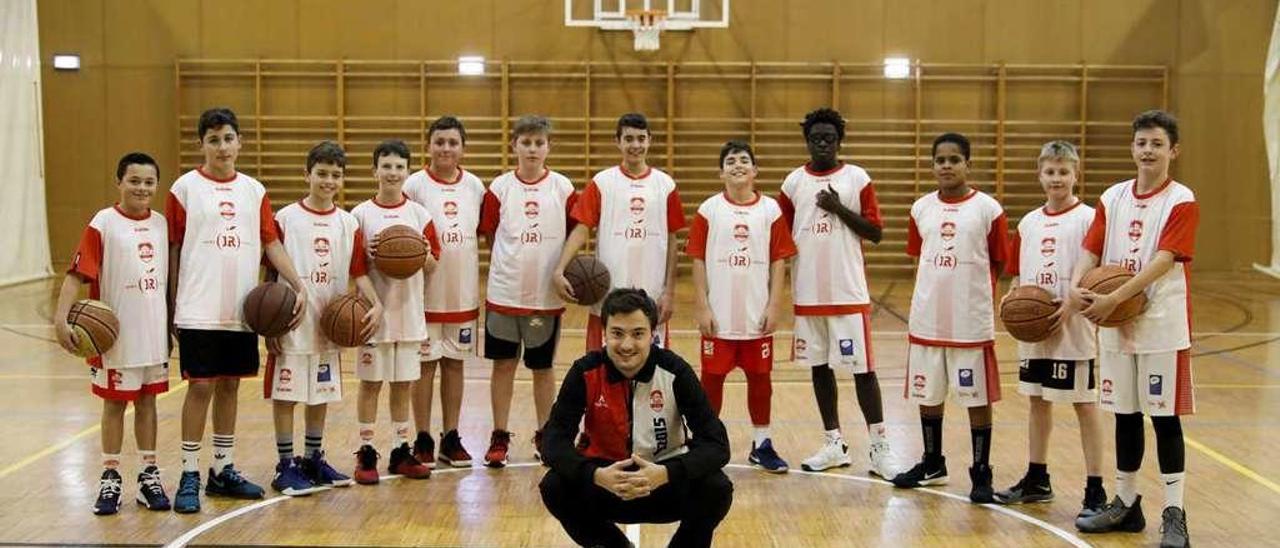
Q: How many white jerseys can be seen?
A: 12